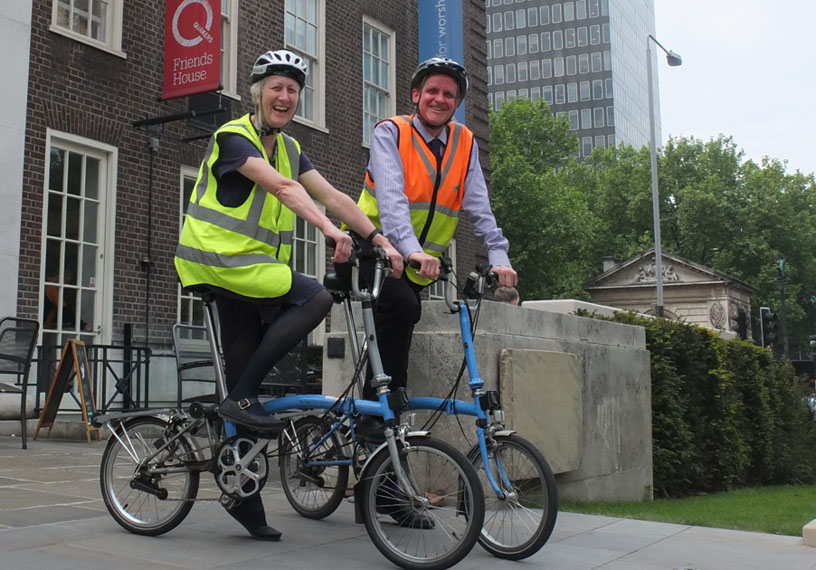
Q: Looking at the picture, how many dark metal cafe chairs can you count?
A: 2